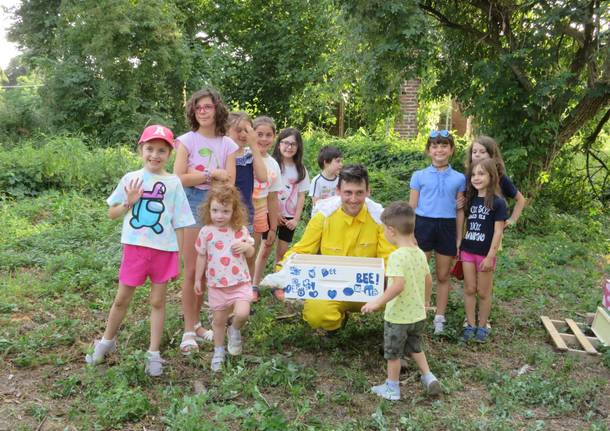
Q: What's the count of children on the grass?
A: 11